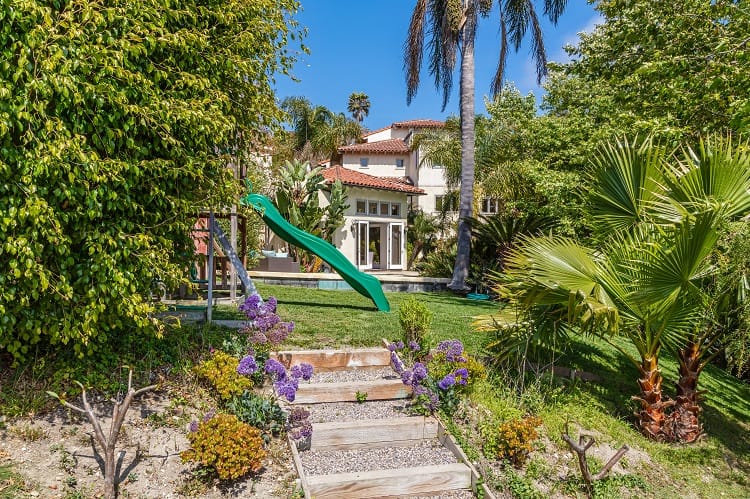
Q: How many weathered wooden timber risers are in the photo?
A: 4